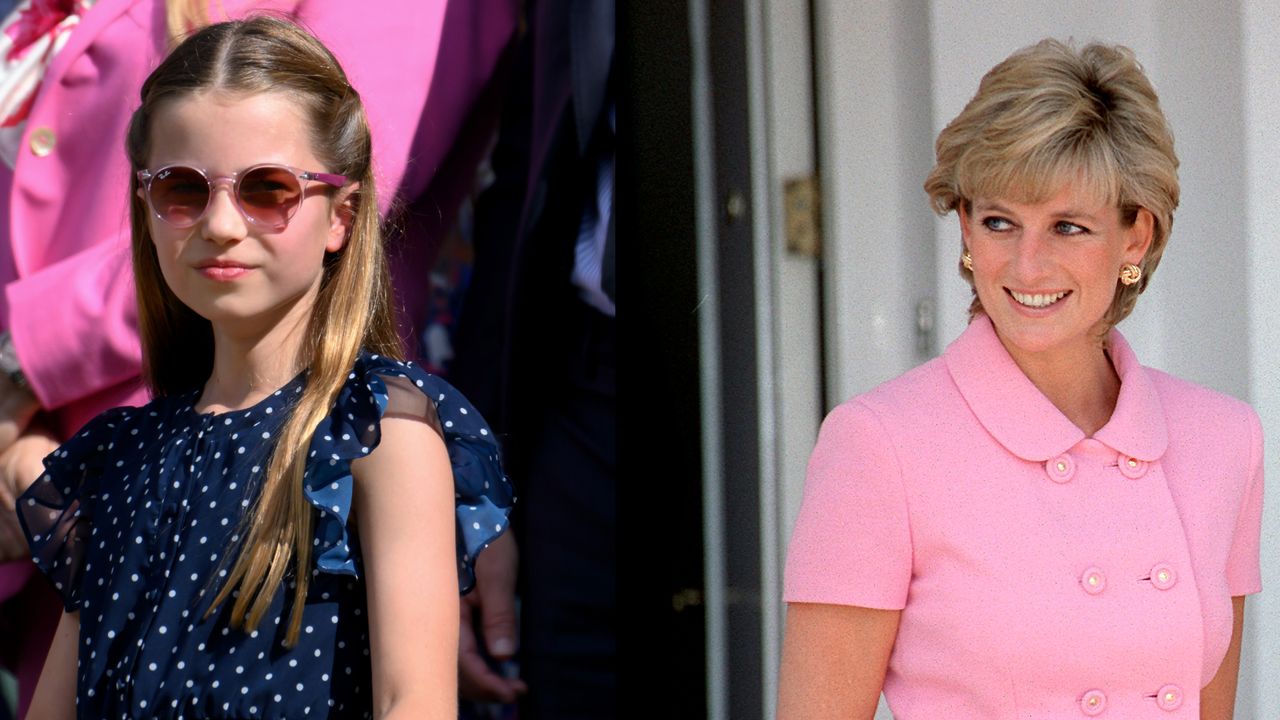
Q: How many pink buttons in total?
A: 6